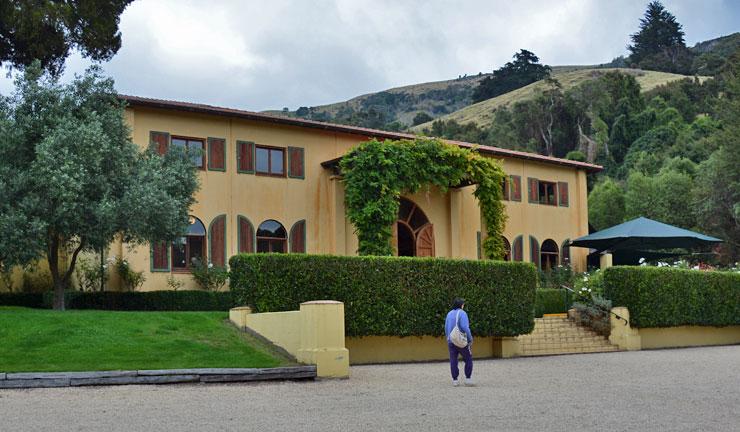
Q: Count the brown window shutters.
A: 14